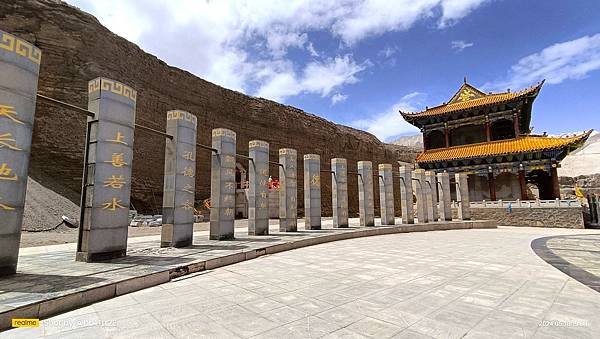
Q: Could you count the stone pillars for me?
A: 15